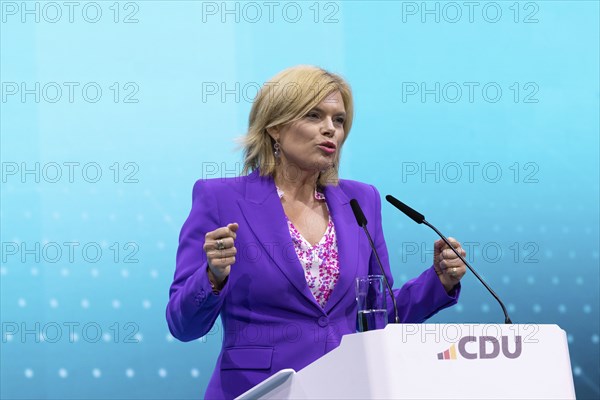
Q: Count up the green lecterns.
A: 0